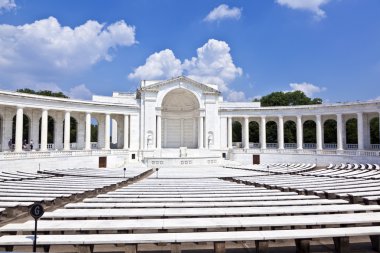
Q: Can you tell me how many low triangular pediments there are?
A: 1